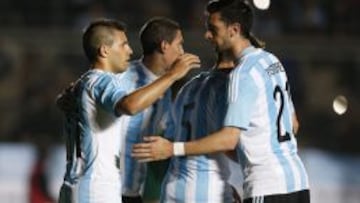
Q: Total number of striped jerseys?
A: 4